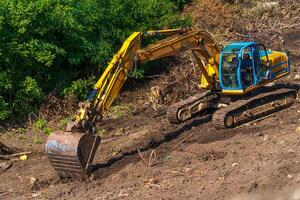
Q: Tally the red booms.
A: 0